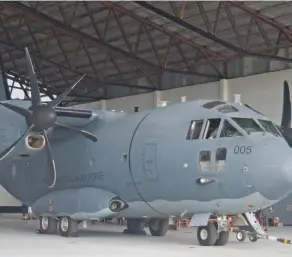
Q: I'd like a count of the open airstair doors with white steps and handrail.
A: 1